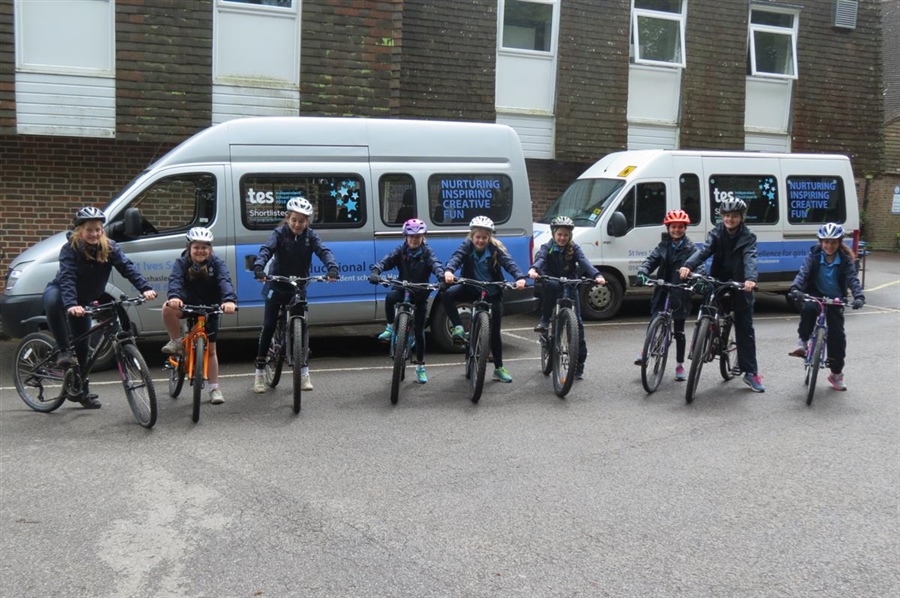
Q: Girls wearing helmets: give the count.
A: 9